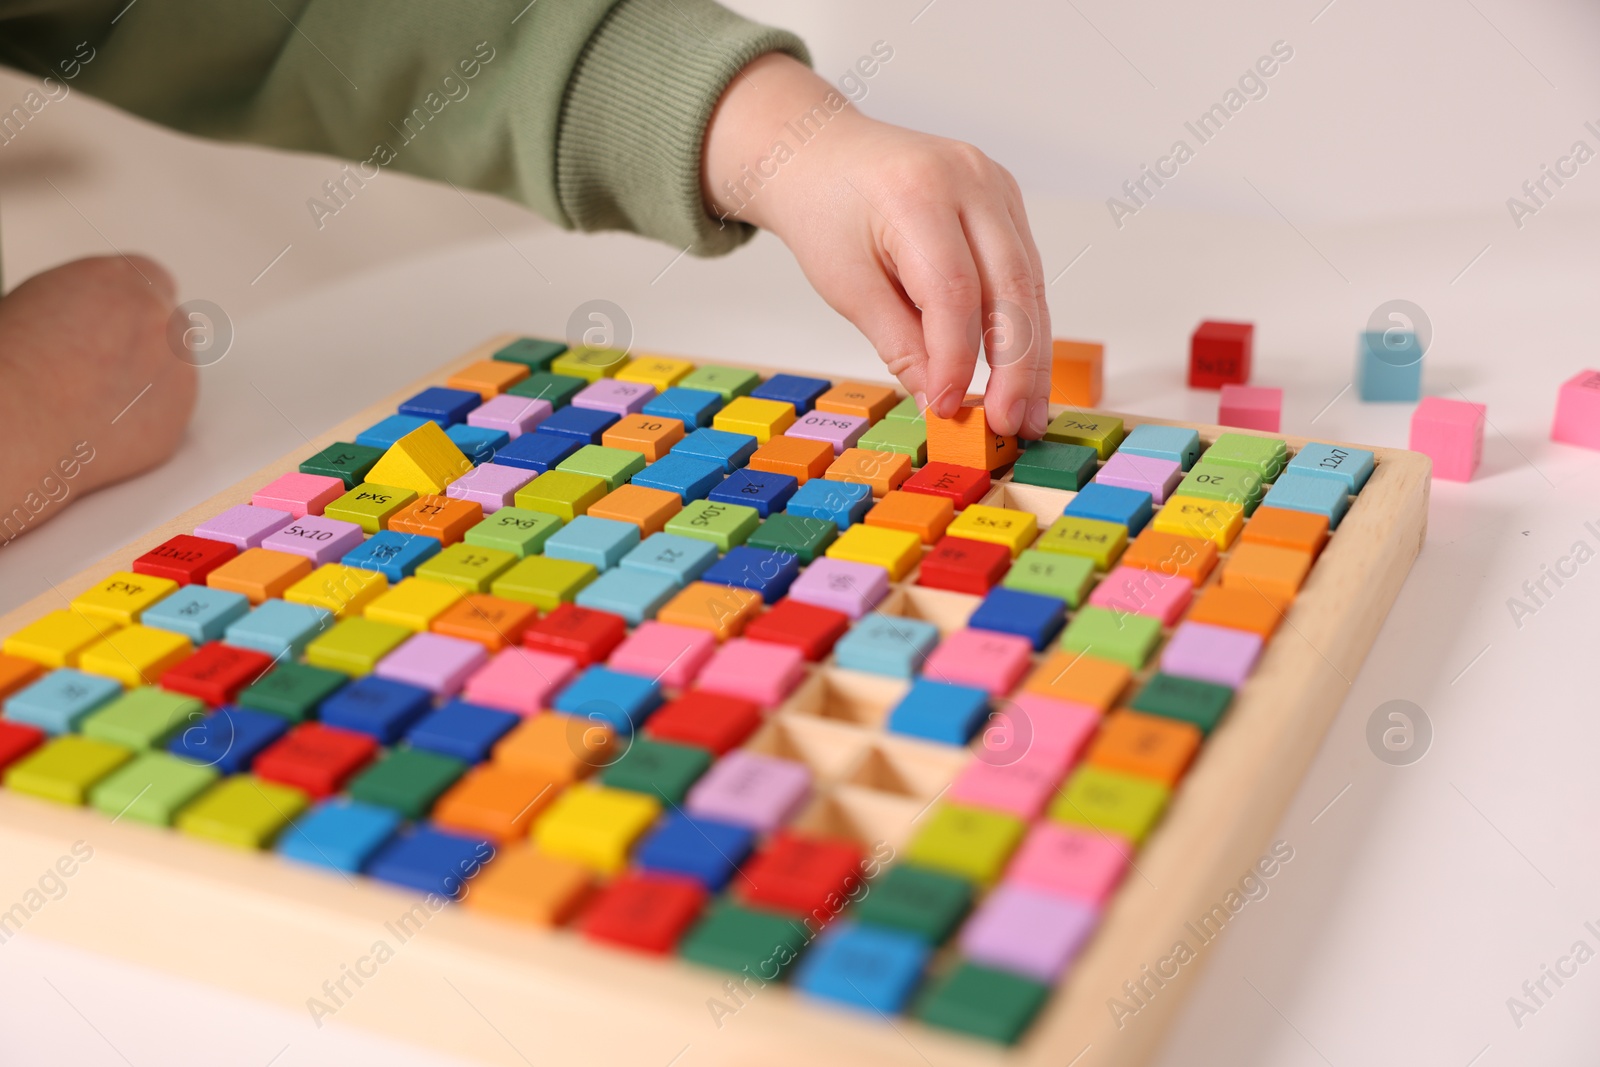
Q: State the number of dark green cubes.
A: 12